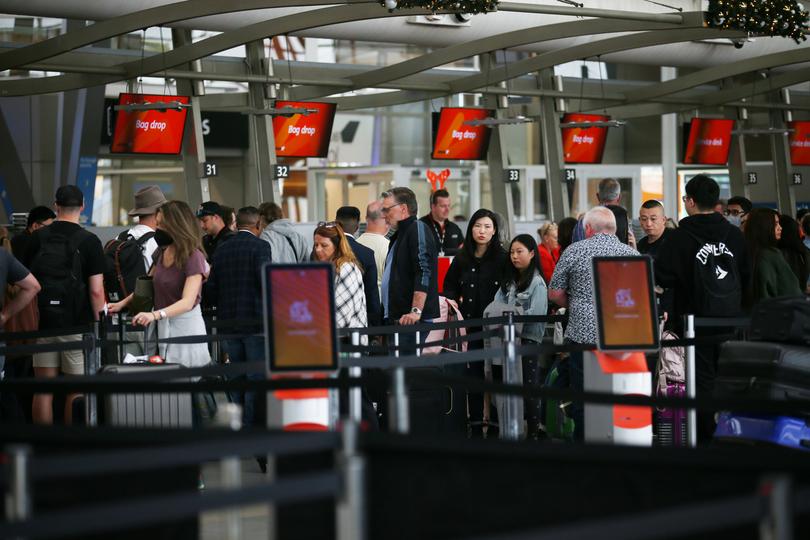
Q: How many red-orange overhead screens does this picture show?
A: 6